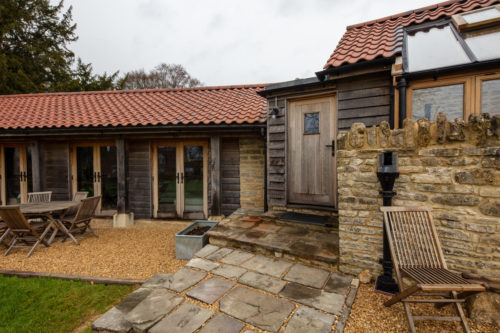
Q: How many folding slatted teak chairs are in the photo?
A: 5